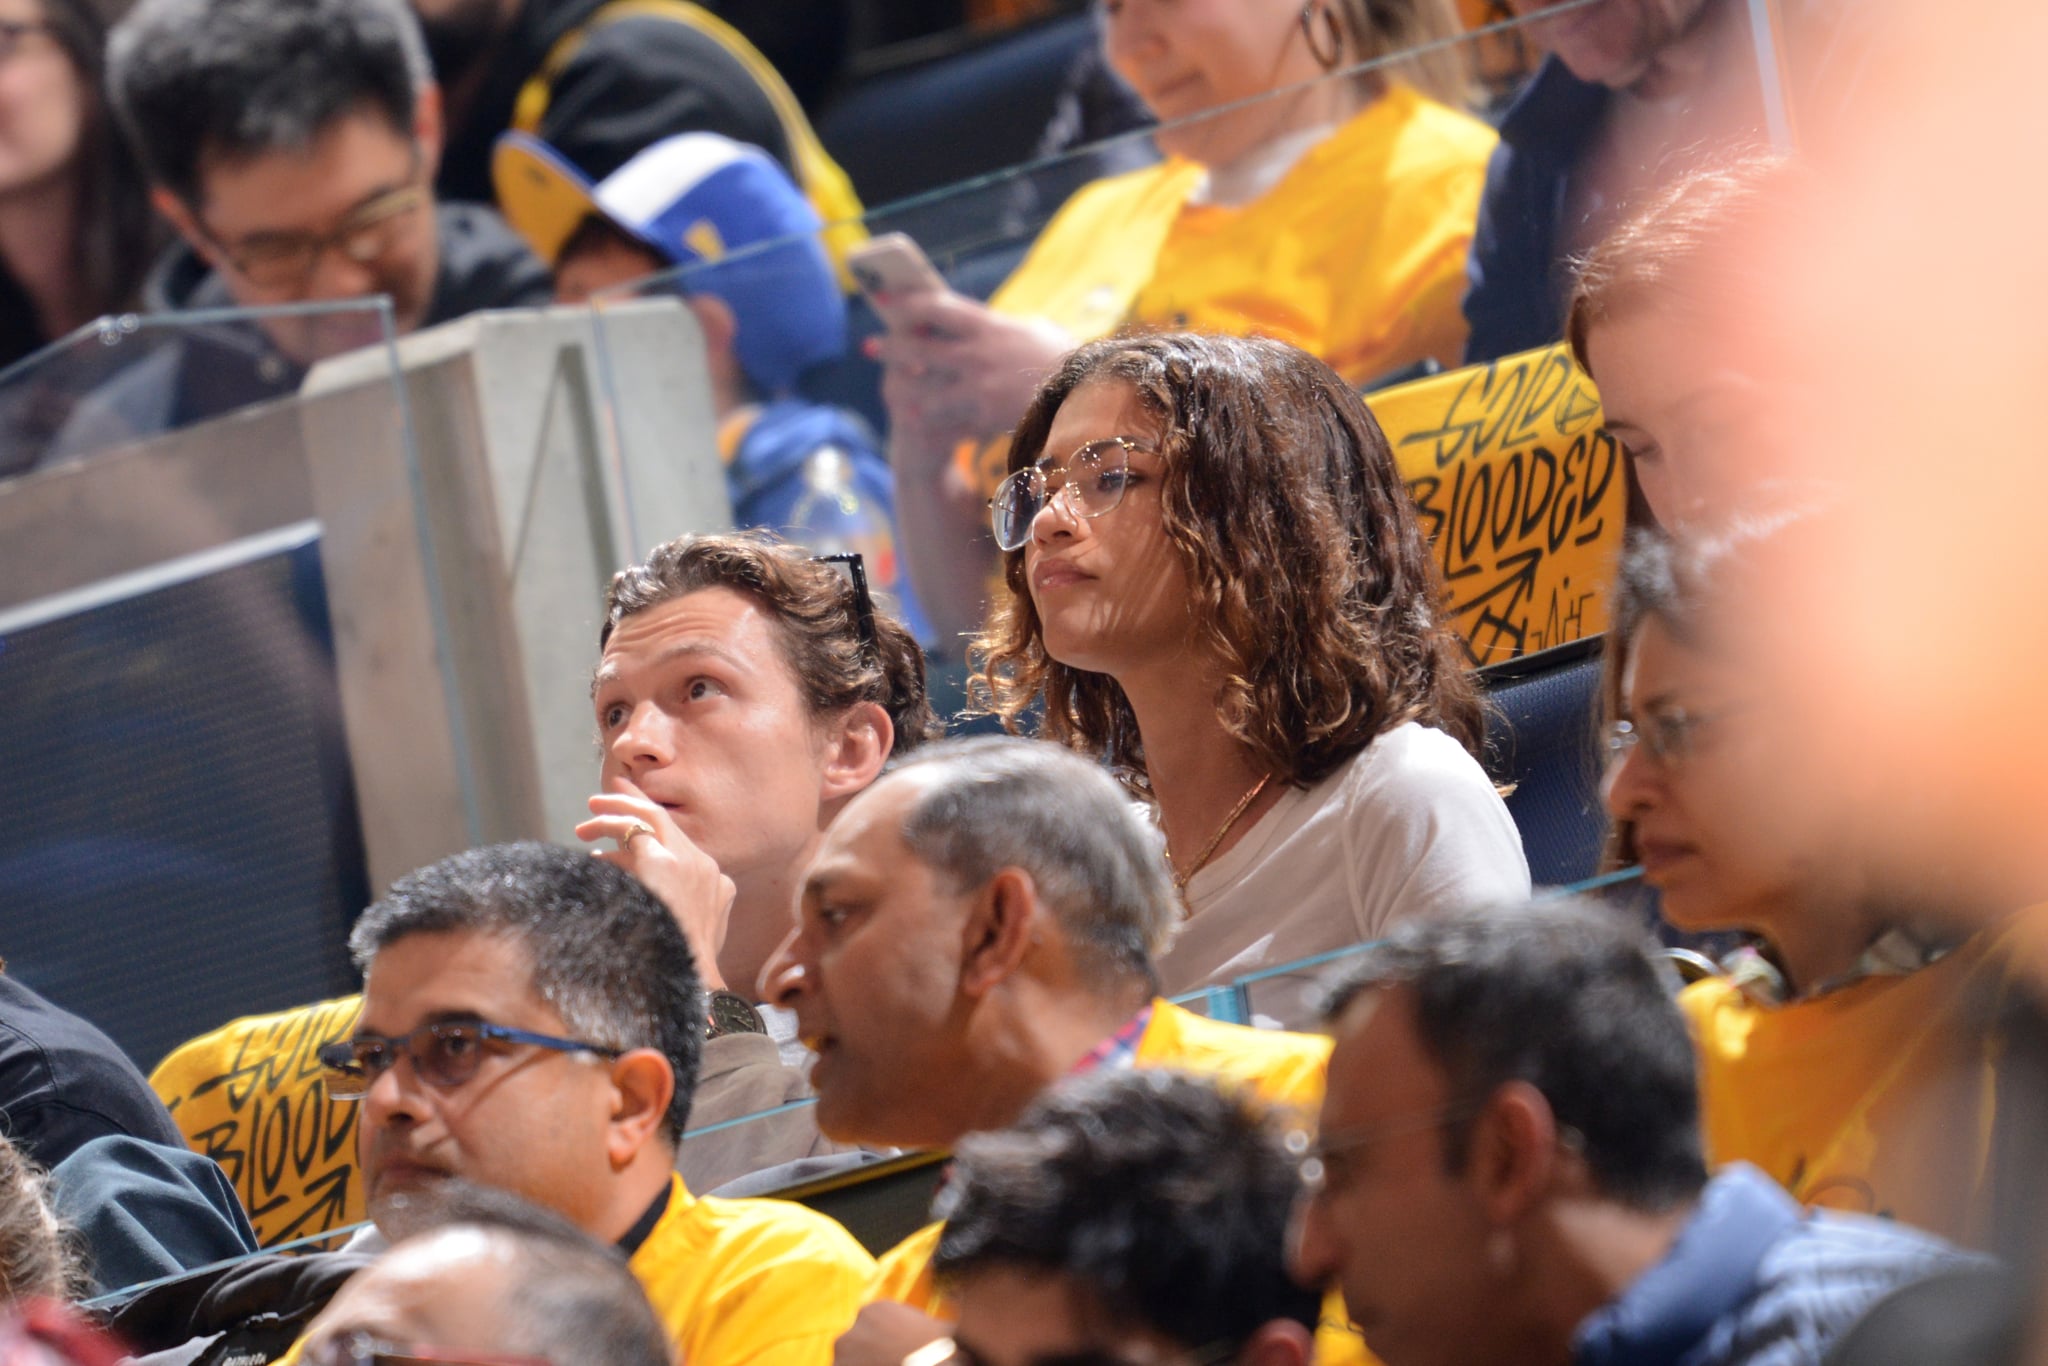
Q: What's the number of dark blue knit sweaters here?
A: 0